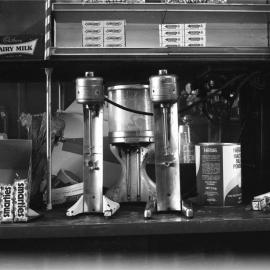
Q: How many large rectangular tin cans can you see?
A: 1